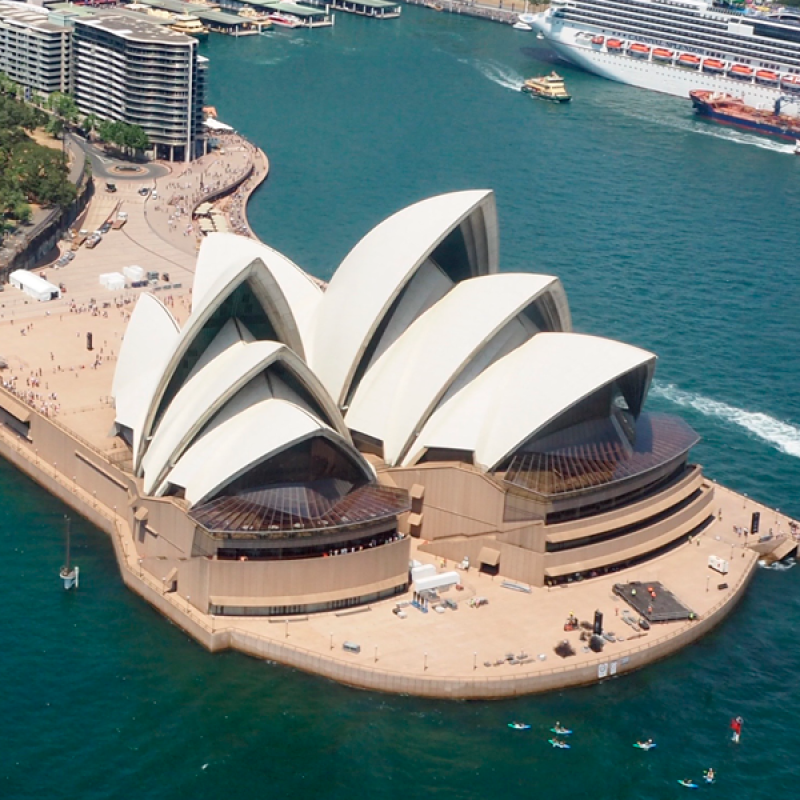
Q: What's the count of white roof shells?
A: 8